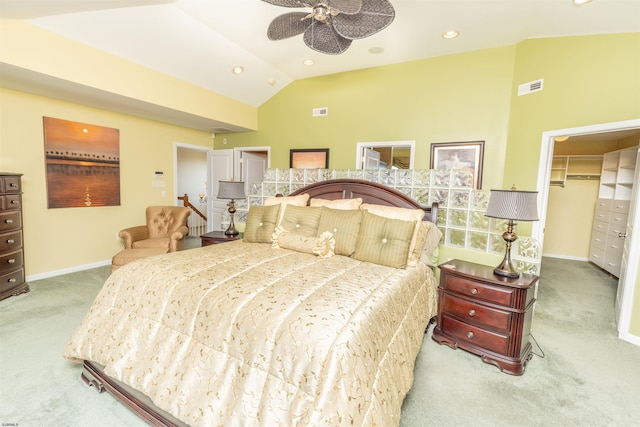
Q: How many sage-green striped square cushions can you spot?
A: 4